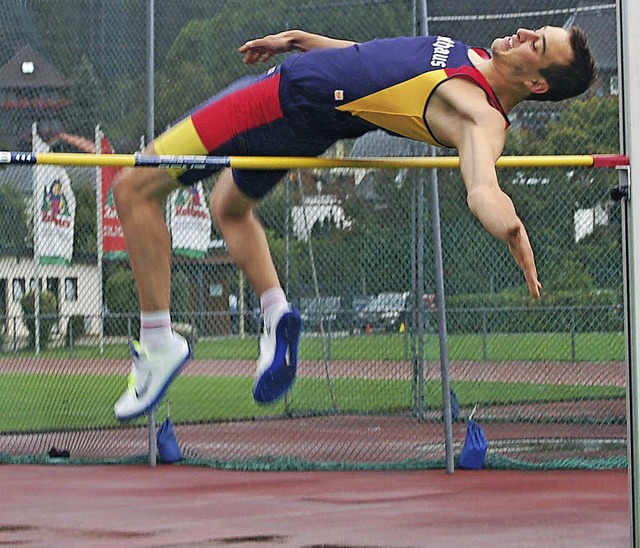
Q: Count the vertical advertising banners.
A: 3